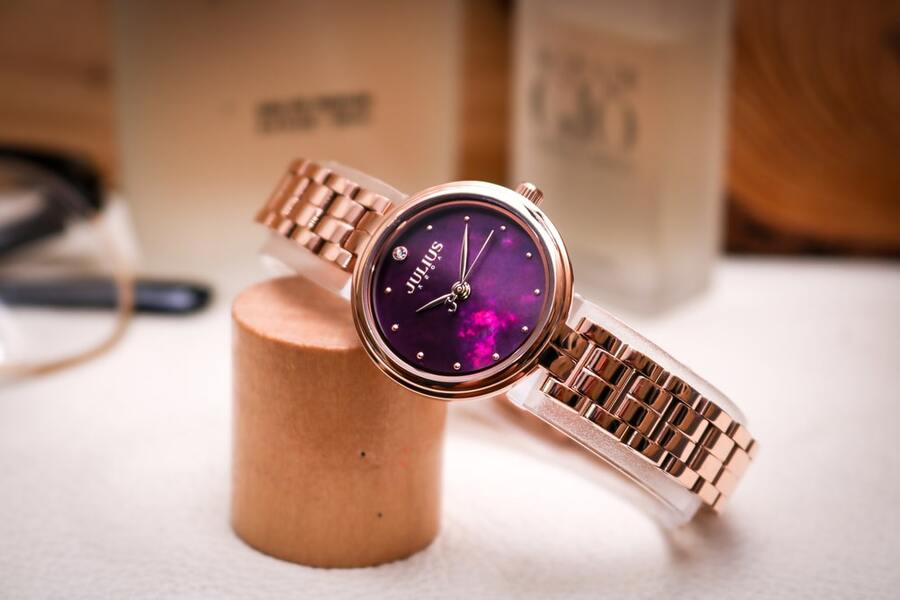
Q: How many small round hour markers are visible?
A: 11